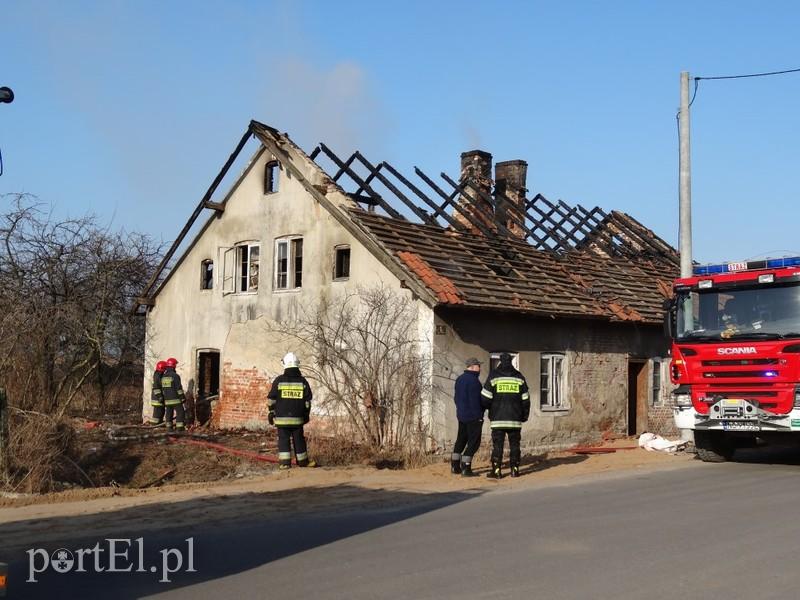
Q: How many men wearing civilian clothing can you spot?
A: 1